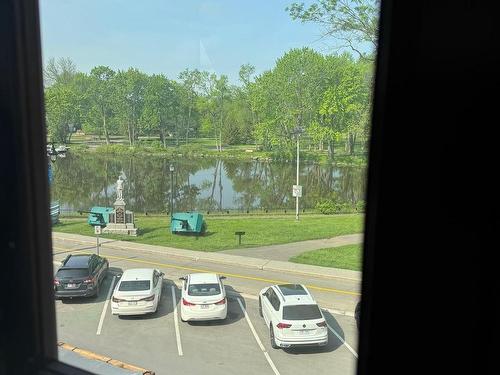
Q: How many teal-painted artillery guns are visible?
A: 2